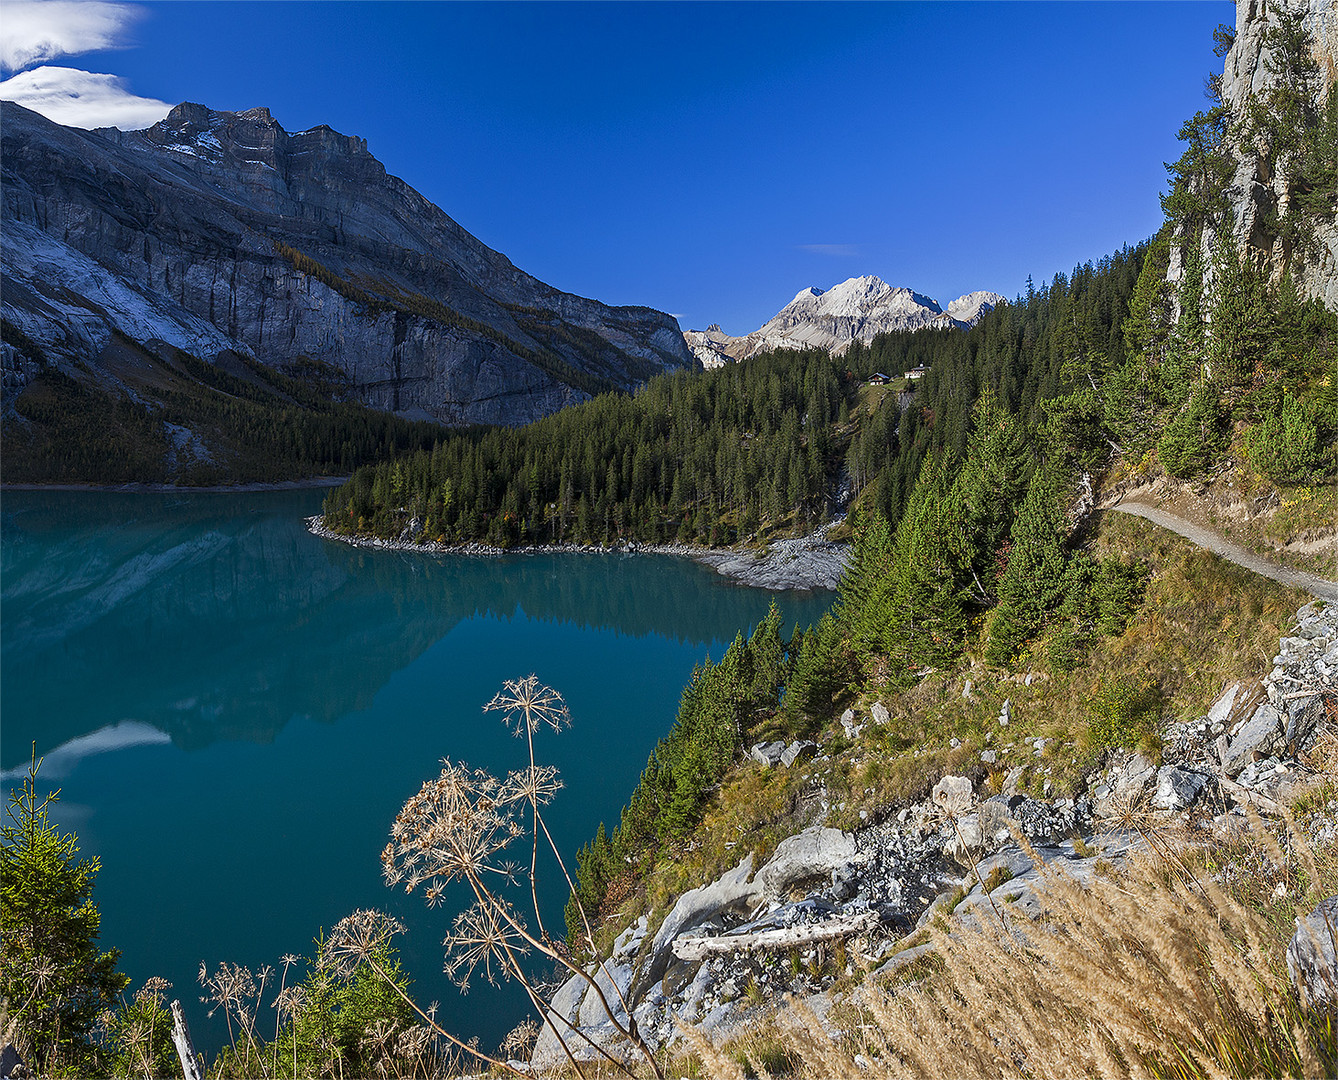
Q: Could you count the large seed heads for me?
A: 5